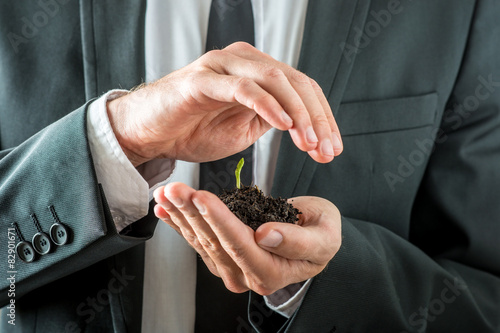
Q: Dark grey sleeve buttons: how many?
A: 3